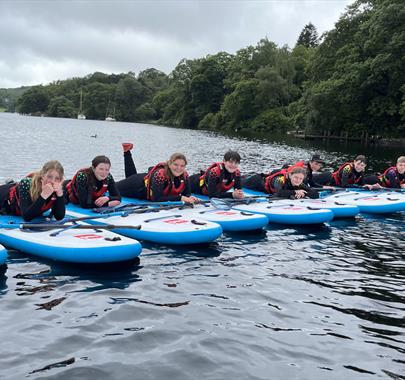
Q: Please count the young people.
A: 8